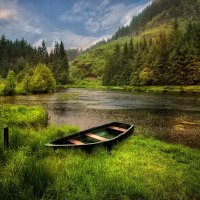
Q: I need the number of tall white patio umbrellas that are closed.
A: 0